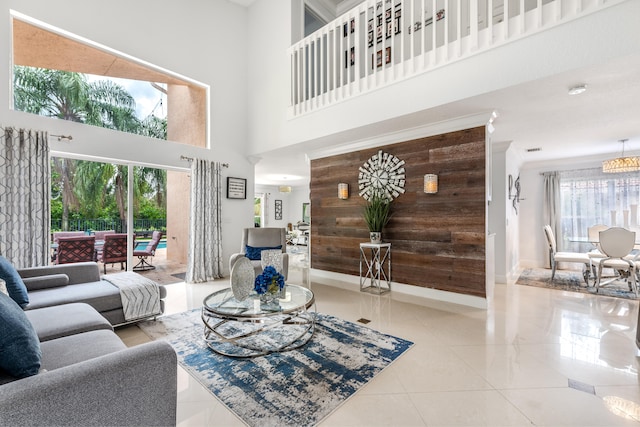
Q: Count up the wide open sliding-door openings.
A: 1